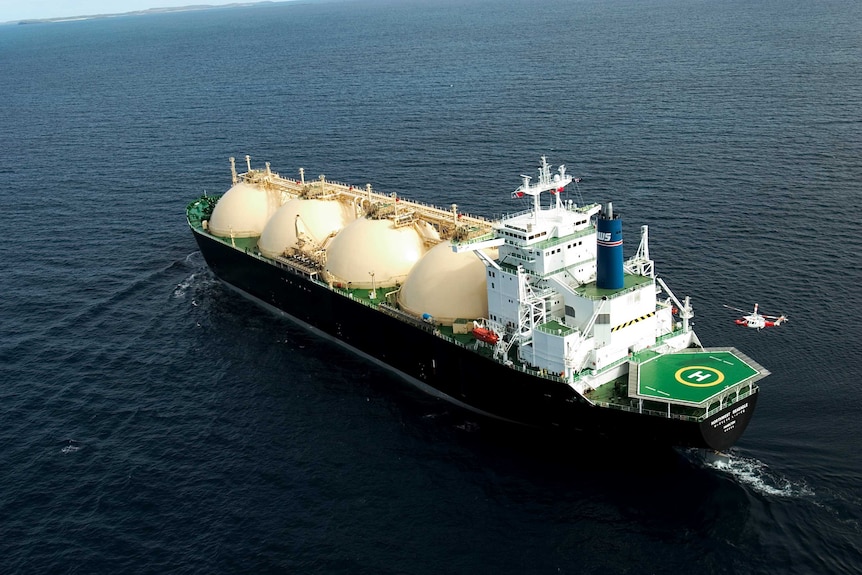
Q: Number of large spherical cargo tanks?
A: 4